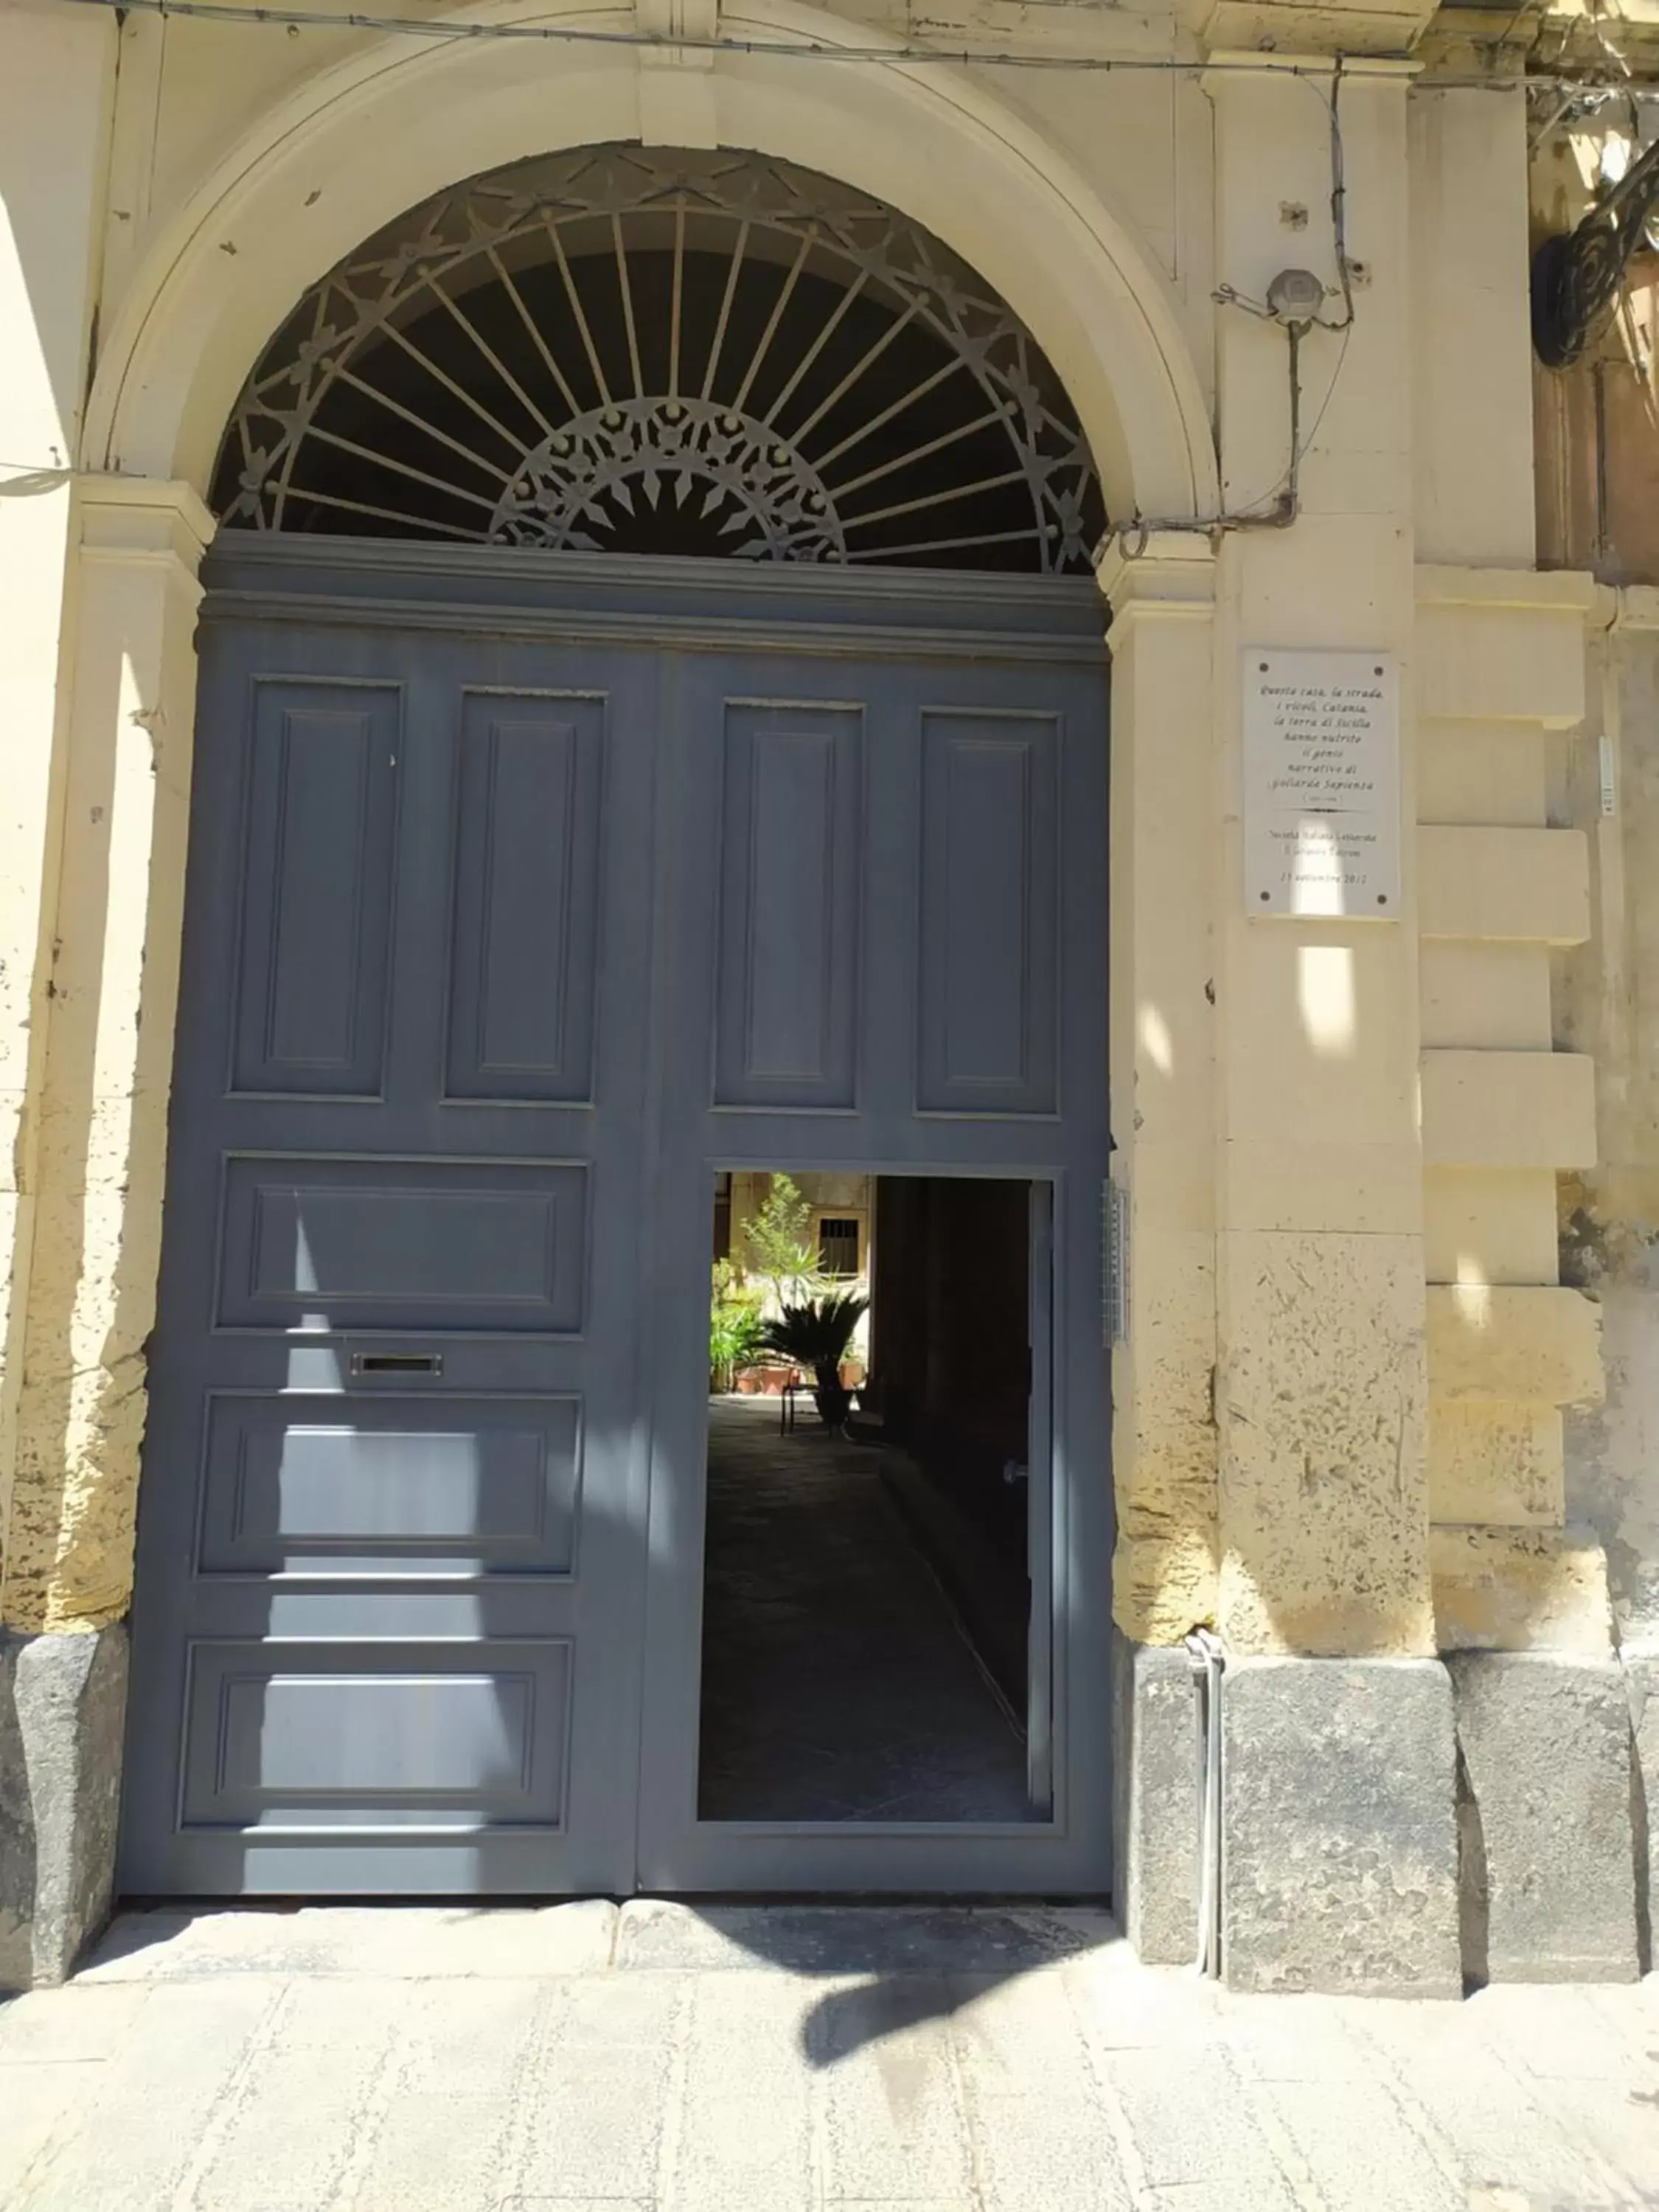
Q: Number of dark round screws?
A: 4